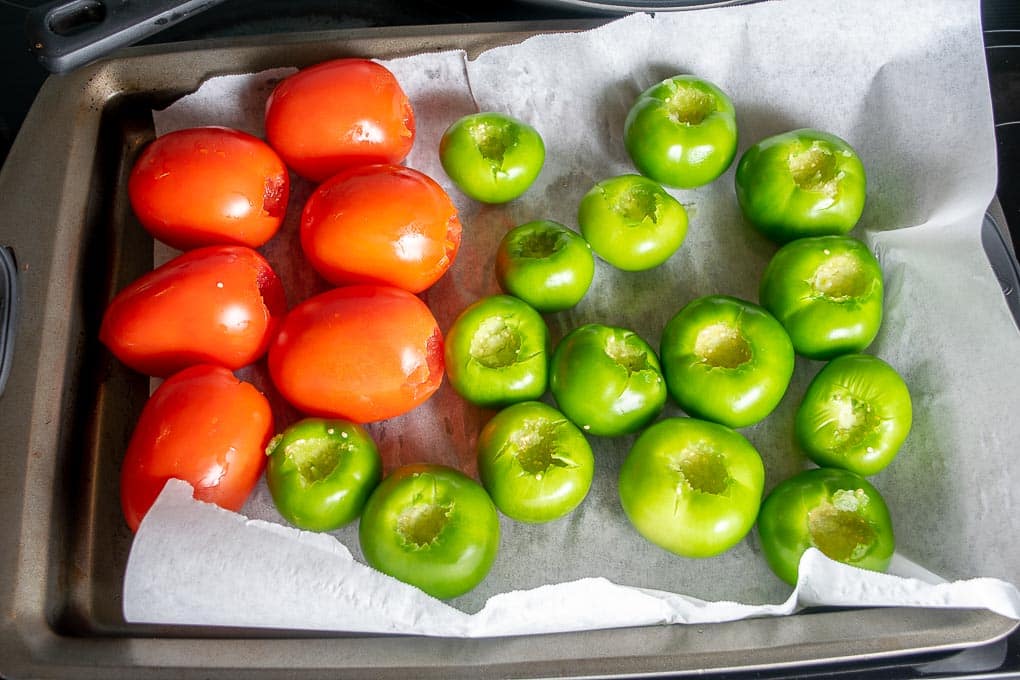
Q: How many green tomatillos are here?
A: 15